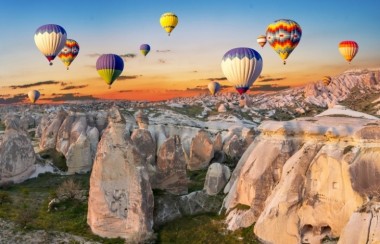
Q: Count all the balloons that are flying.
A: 12